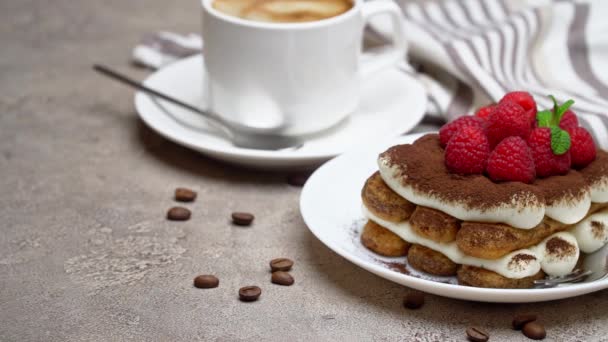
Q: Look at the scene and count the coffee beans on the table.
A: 11